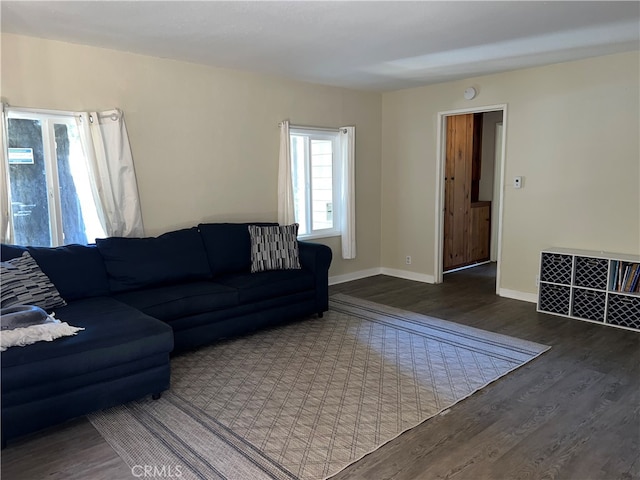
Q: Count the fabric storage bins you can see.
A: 5